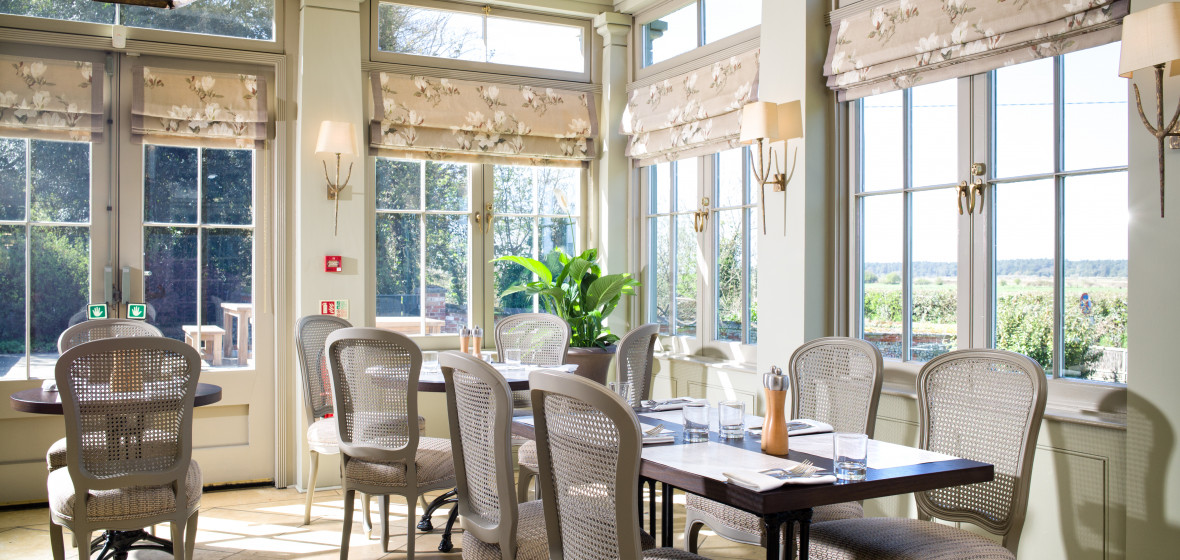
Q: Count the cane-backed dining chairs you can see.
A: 10